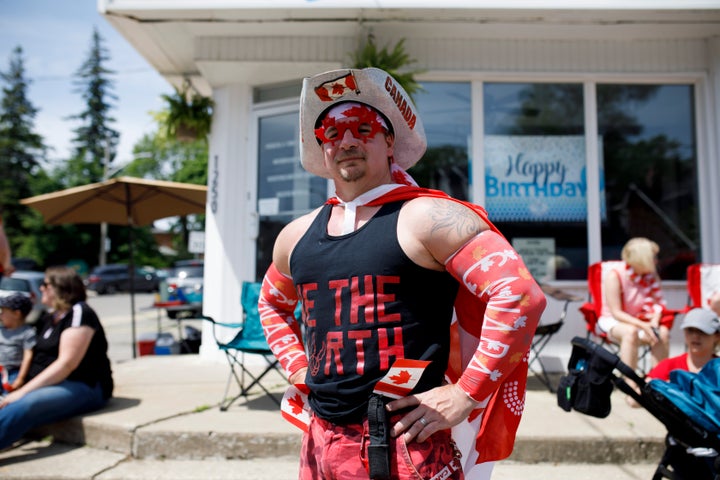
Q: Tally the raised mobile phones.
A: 0